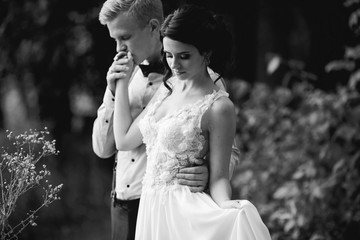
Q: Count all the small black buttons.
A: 6